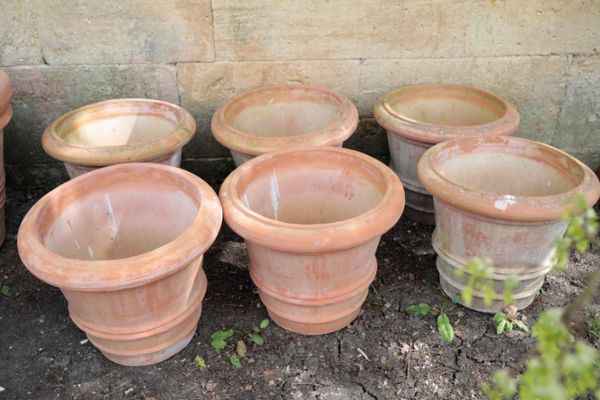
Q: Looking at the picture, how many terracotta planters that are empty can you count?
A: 6